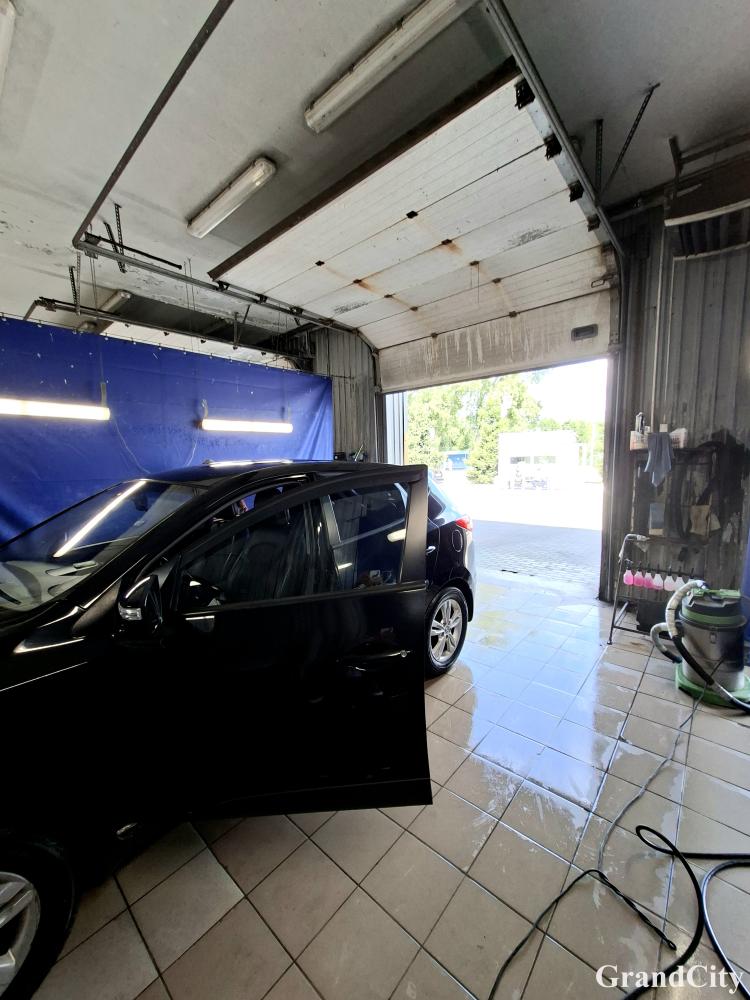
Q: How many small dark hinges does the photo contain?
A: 10